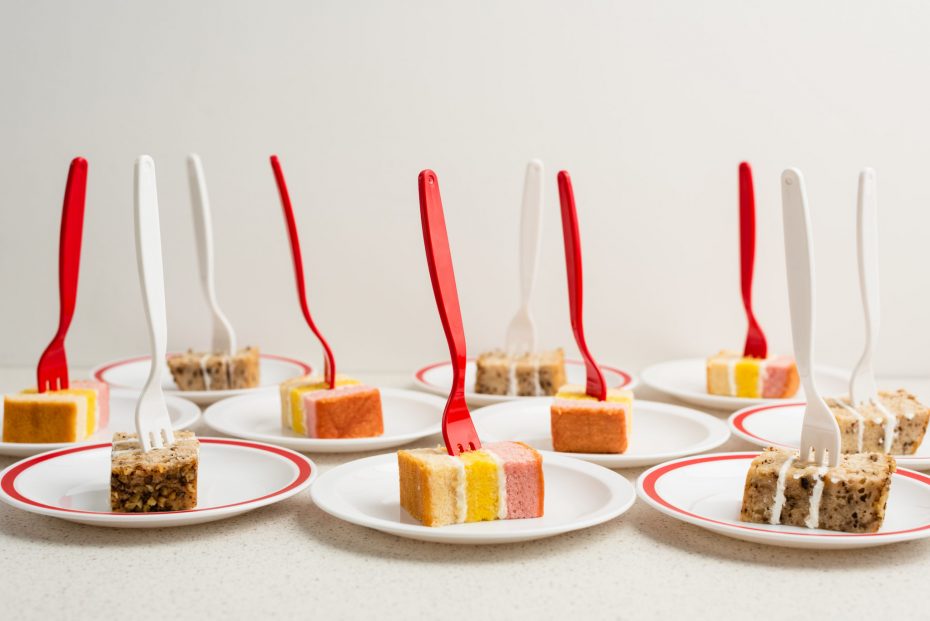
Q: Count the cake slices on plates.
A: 10